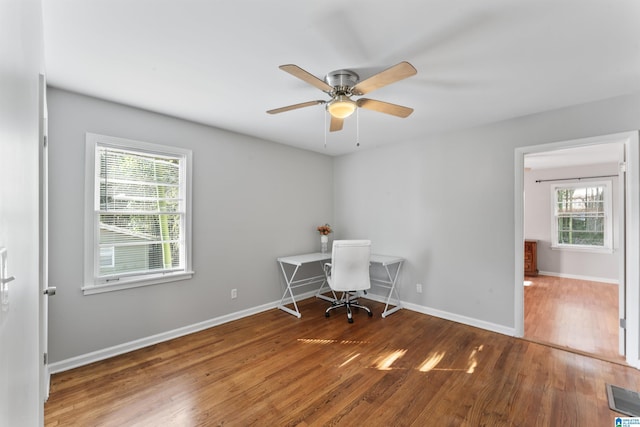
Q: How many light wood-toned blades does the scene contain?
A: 5